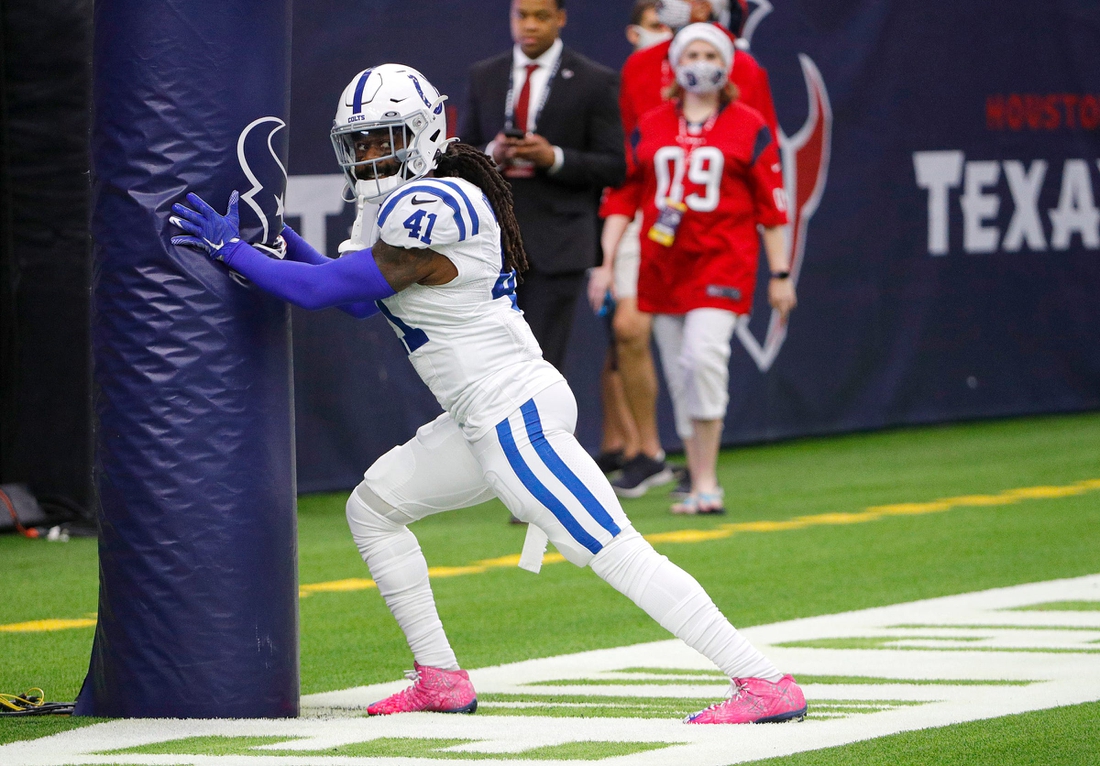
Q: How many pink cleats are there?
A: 2